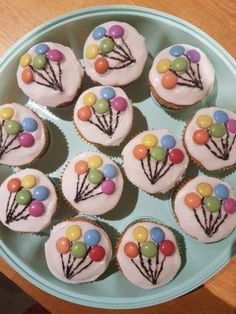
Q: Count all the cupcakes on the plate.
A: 12